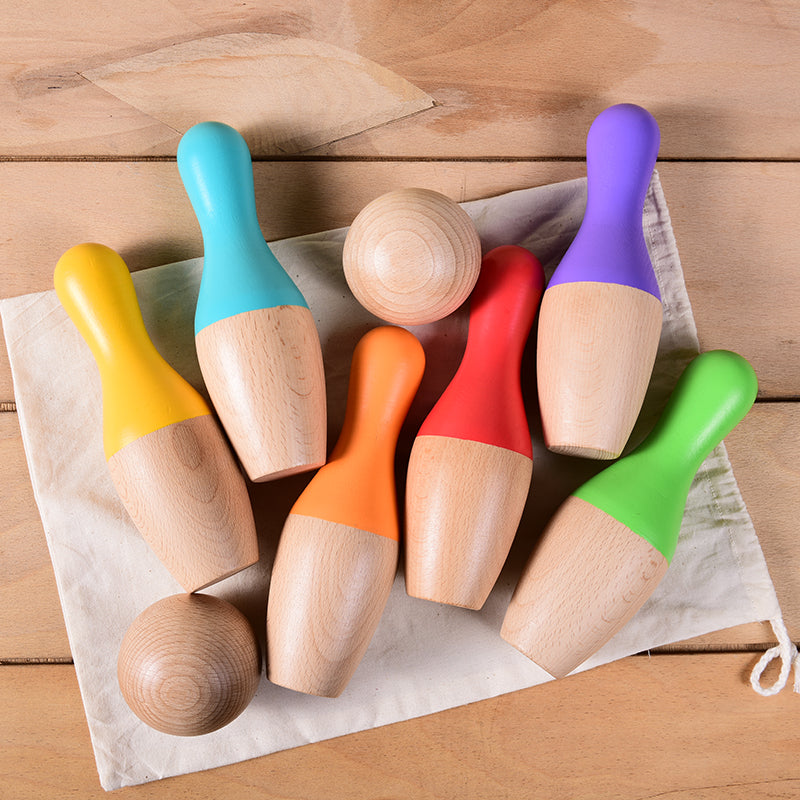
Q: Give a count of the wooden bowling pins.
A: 6